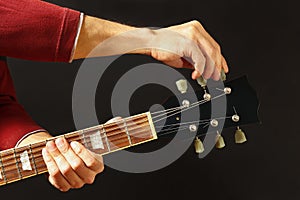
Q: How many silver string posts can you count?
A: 6